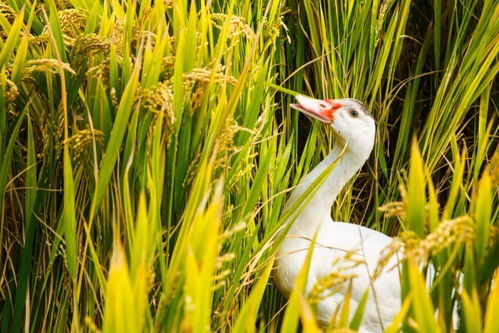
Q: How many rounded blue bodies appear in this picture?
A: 0